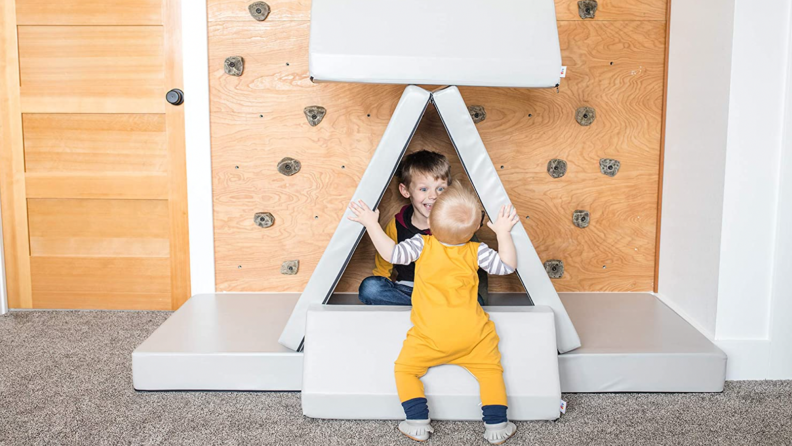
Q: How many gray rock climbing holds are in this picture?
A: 13